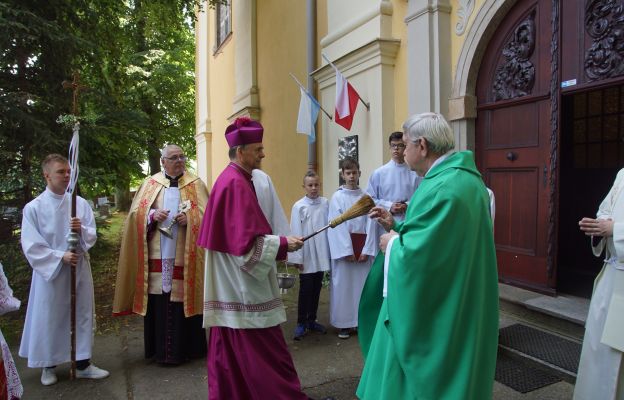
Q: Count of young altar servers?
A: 4